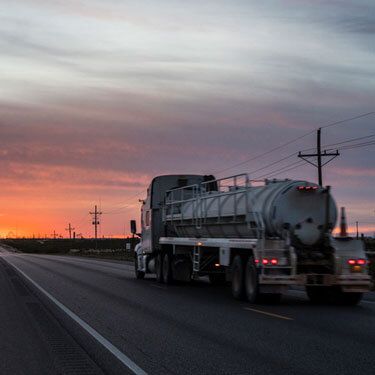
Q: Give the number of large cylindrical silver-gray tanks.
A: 1